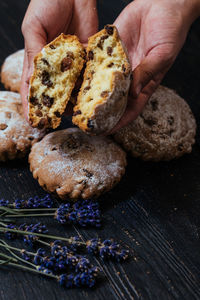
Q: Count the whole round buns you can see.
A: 4